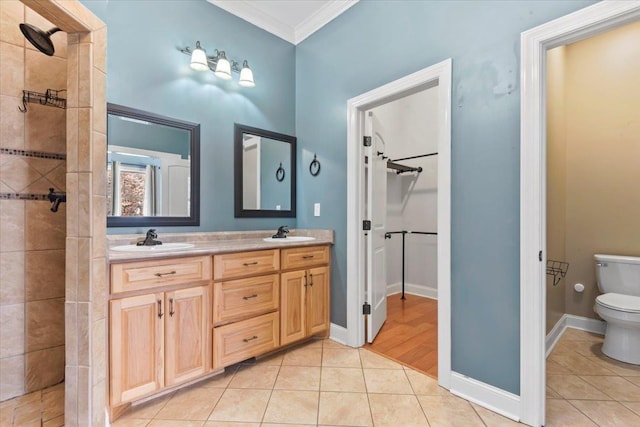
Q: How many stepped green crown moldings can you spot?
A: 0